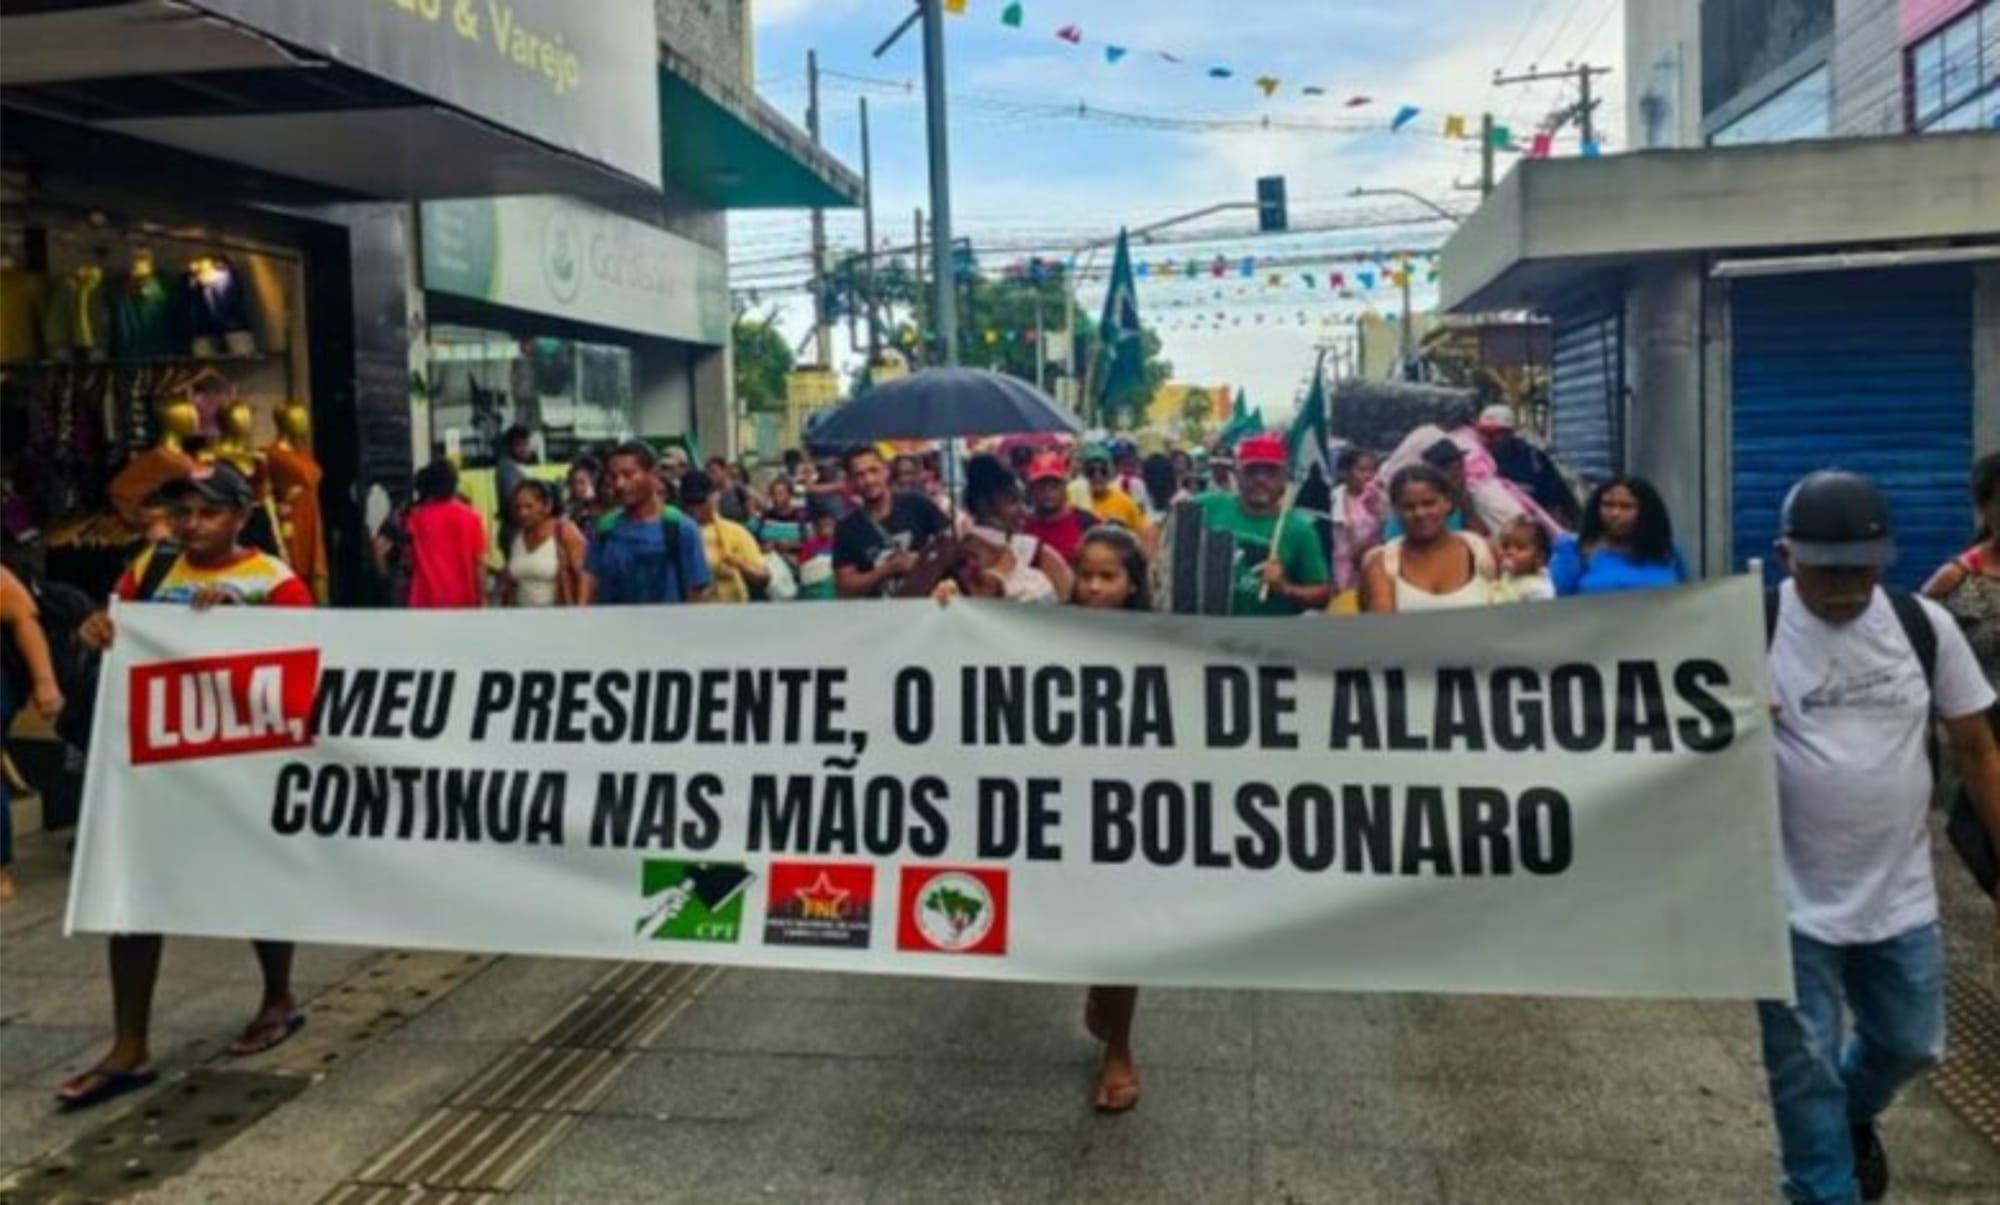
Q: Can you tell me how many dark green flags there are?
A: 4